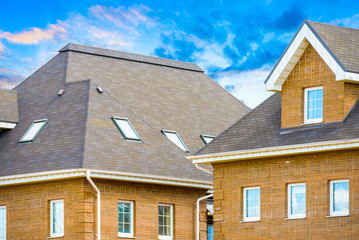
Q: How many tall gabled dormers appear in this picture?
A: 1